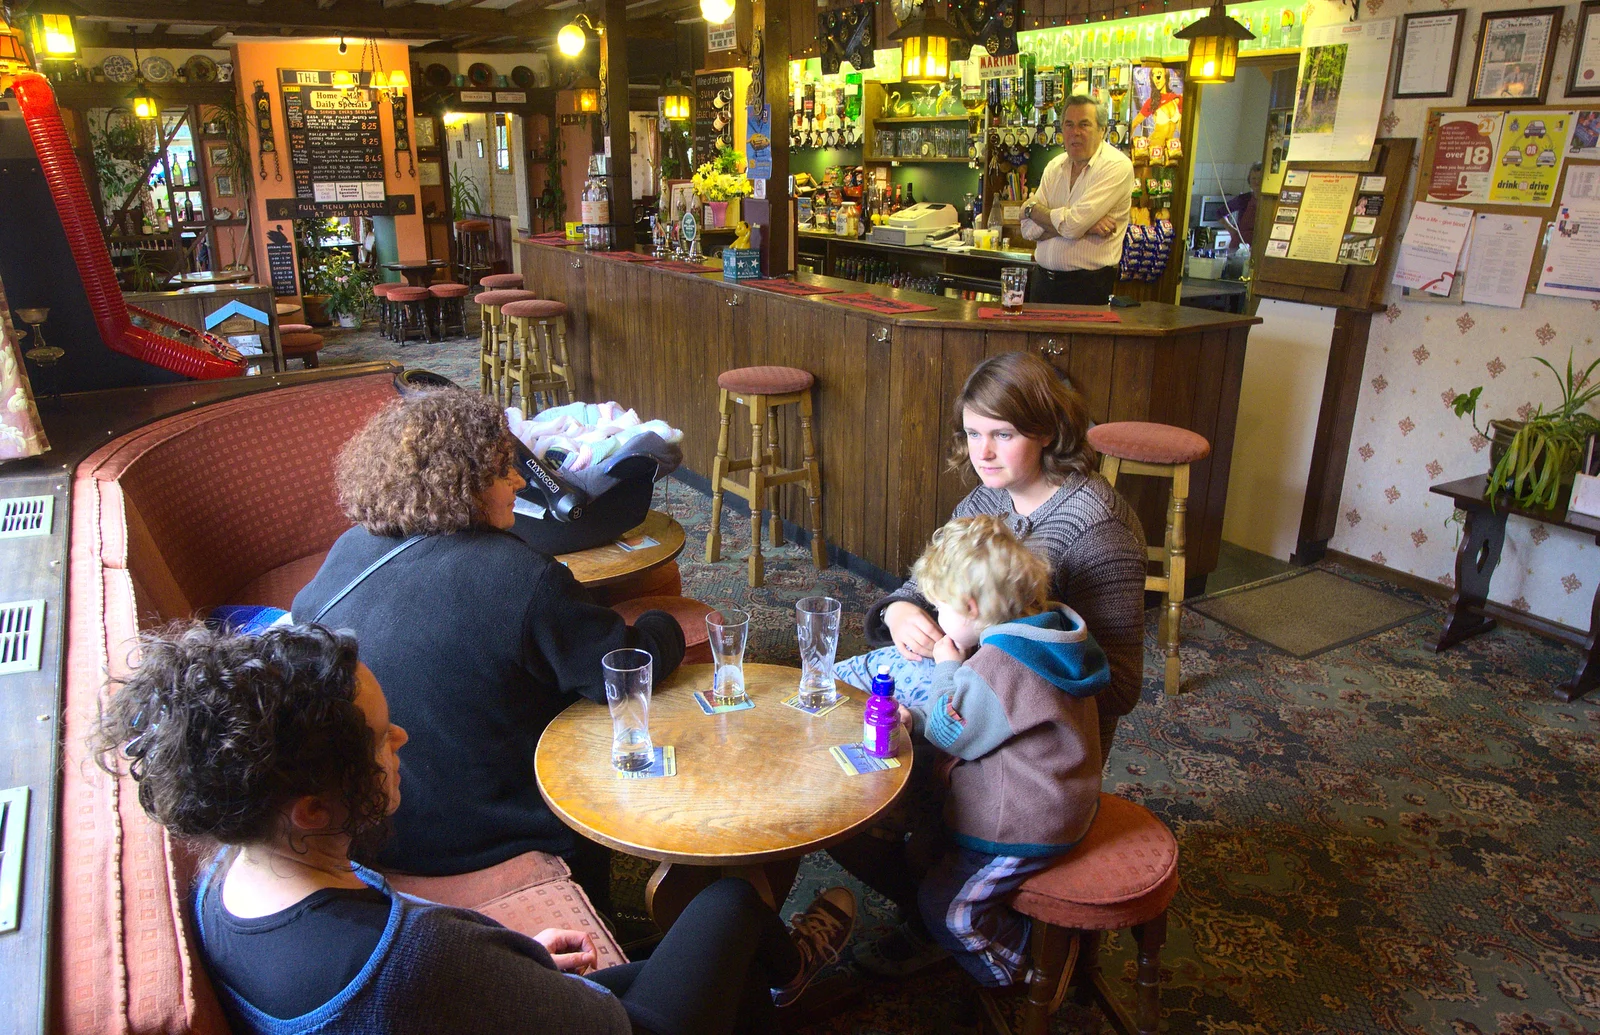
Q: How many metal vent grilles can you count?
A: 3